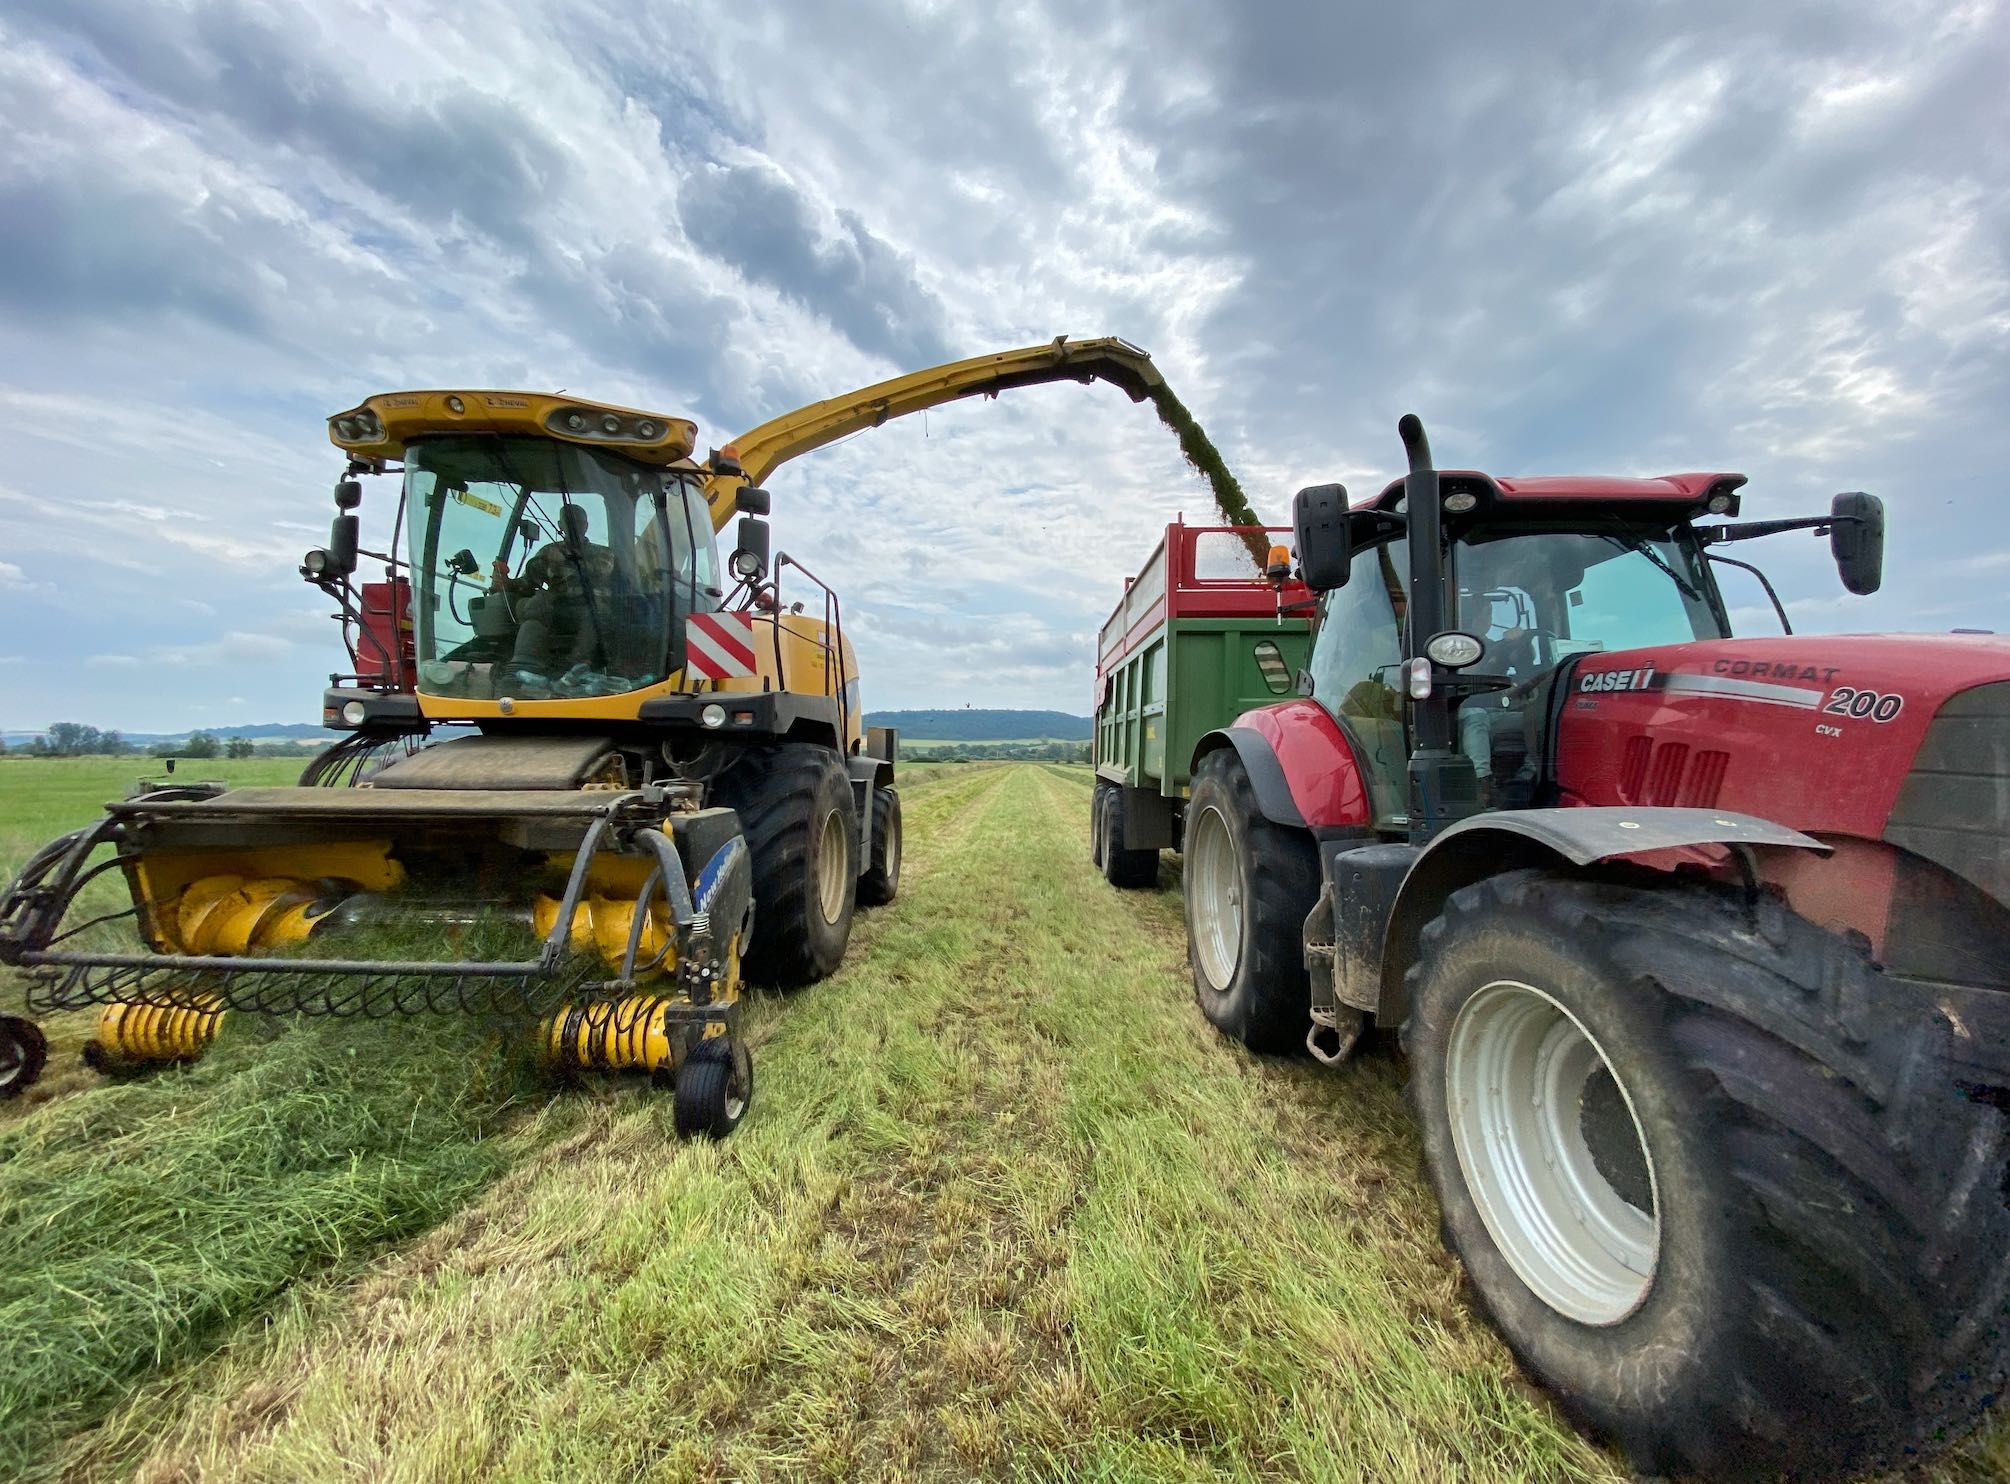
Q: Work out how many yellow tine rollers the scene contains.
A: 2